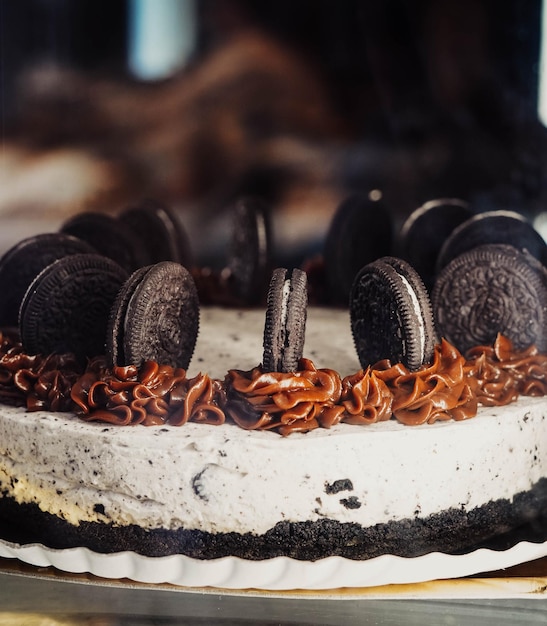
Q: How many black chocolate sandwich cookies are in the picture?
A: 12